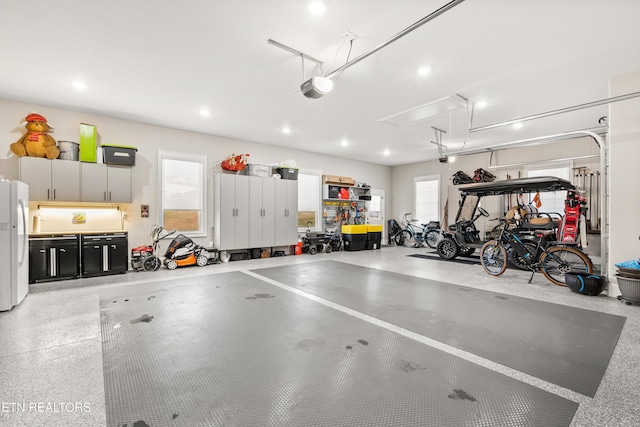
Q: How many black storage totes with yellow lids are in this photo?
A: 2